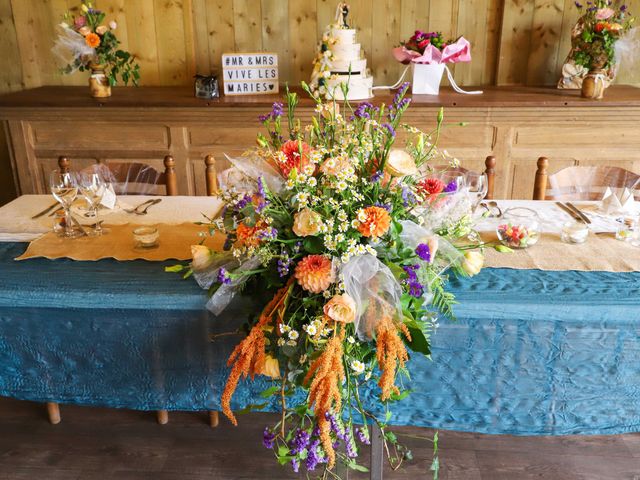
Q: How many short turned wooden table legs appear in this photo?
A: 3